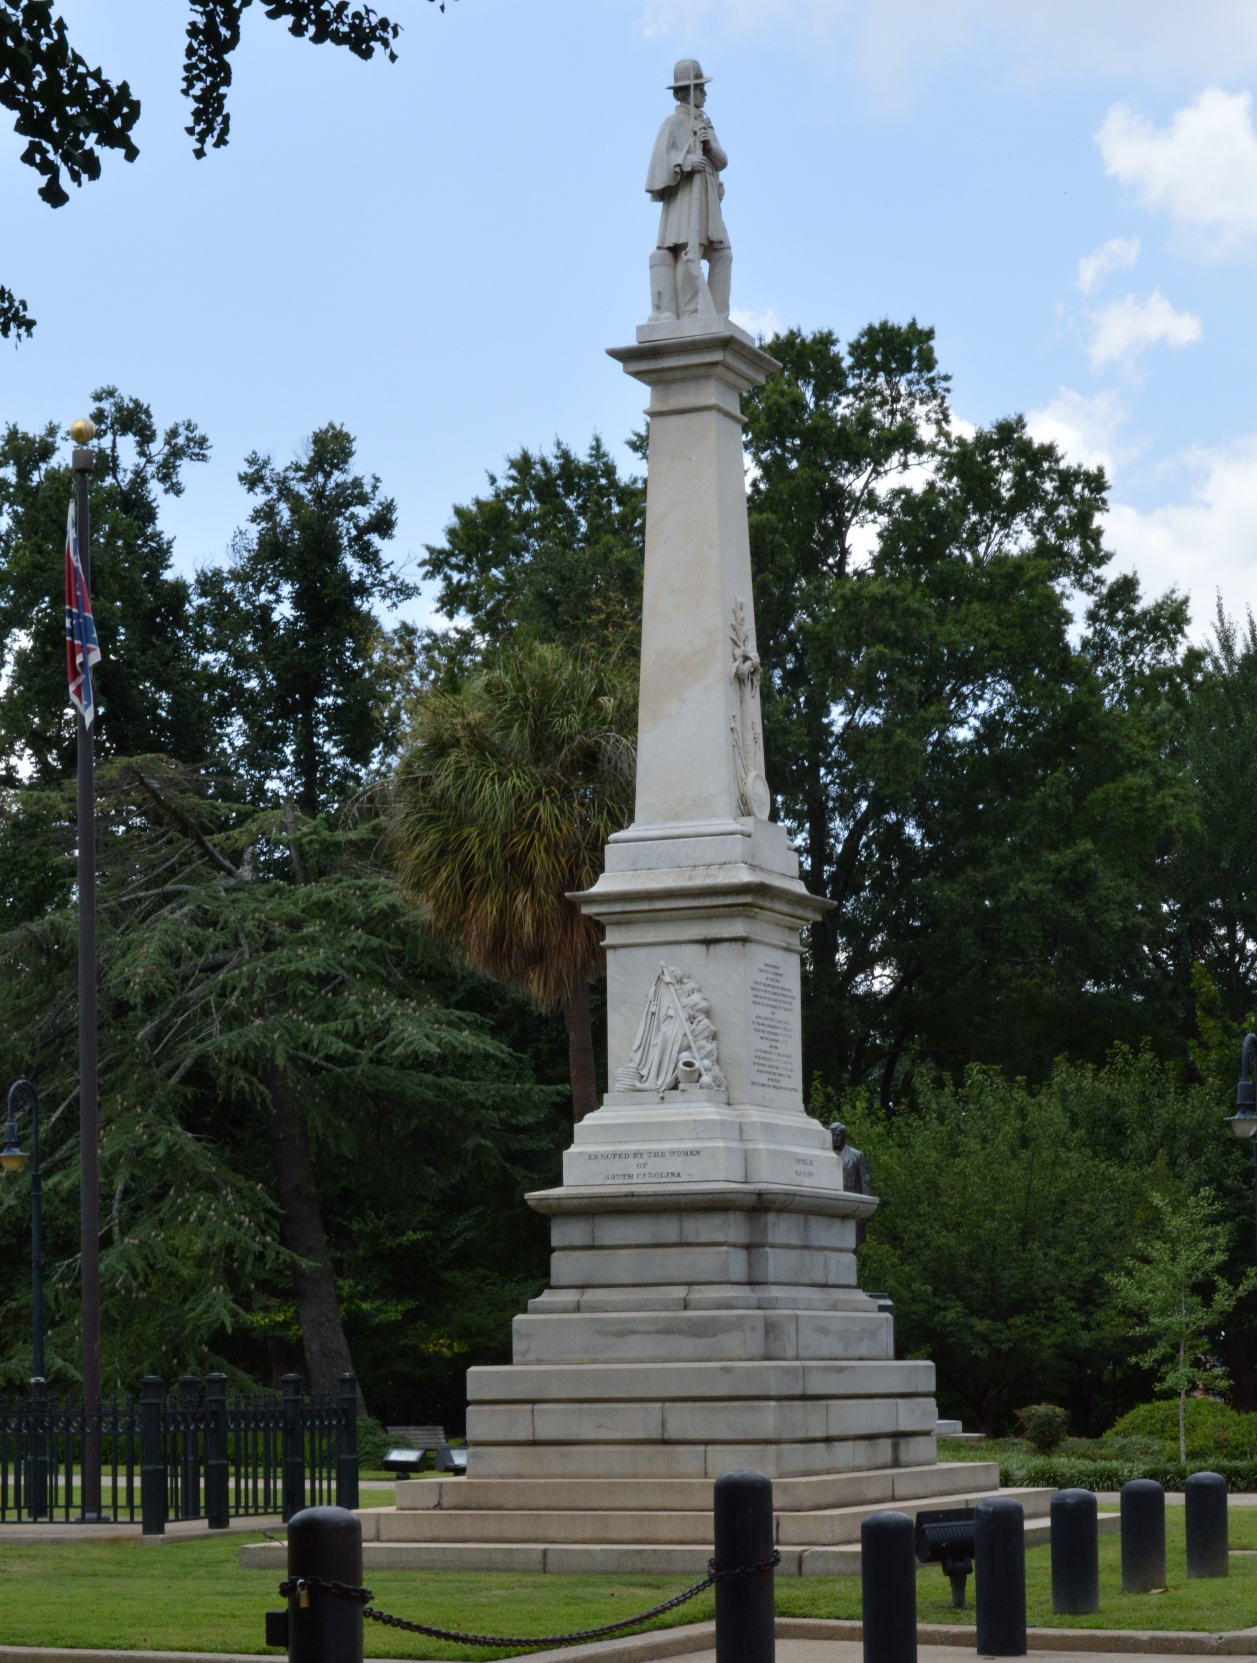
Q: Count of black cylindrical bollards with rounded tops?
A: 7